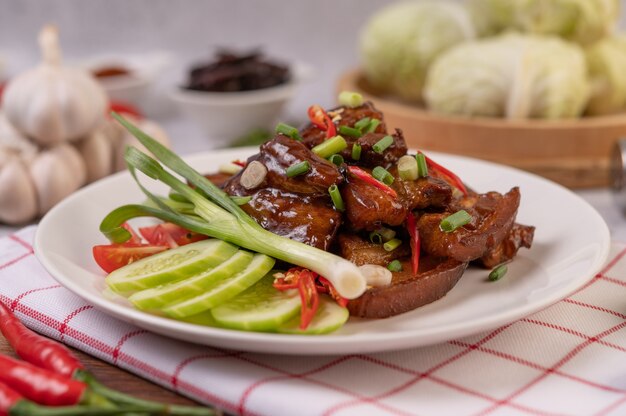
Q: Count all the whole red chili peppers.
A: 3